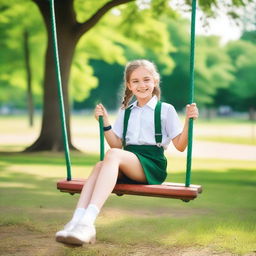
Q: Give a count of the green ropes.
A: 3